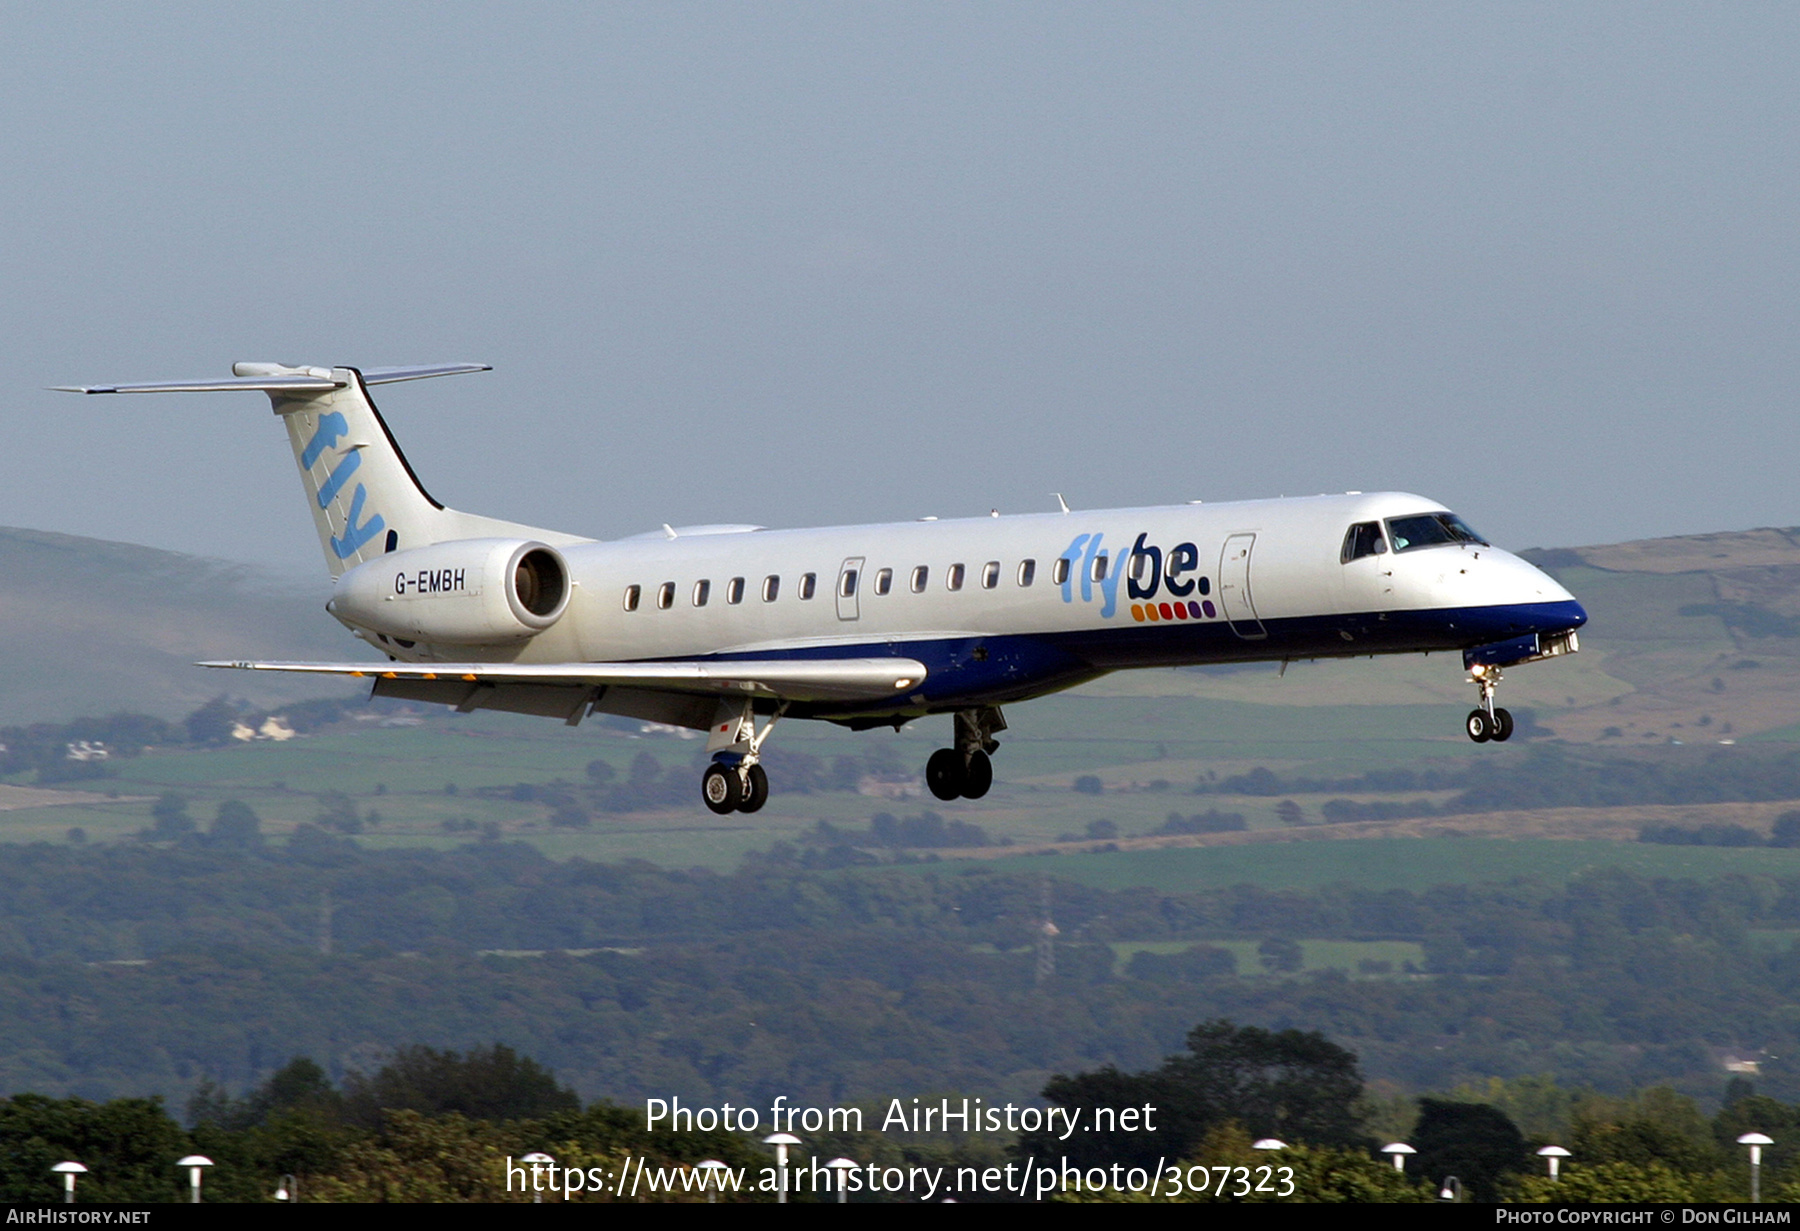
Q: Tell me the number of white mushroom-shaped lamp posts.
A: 10